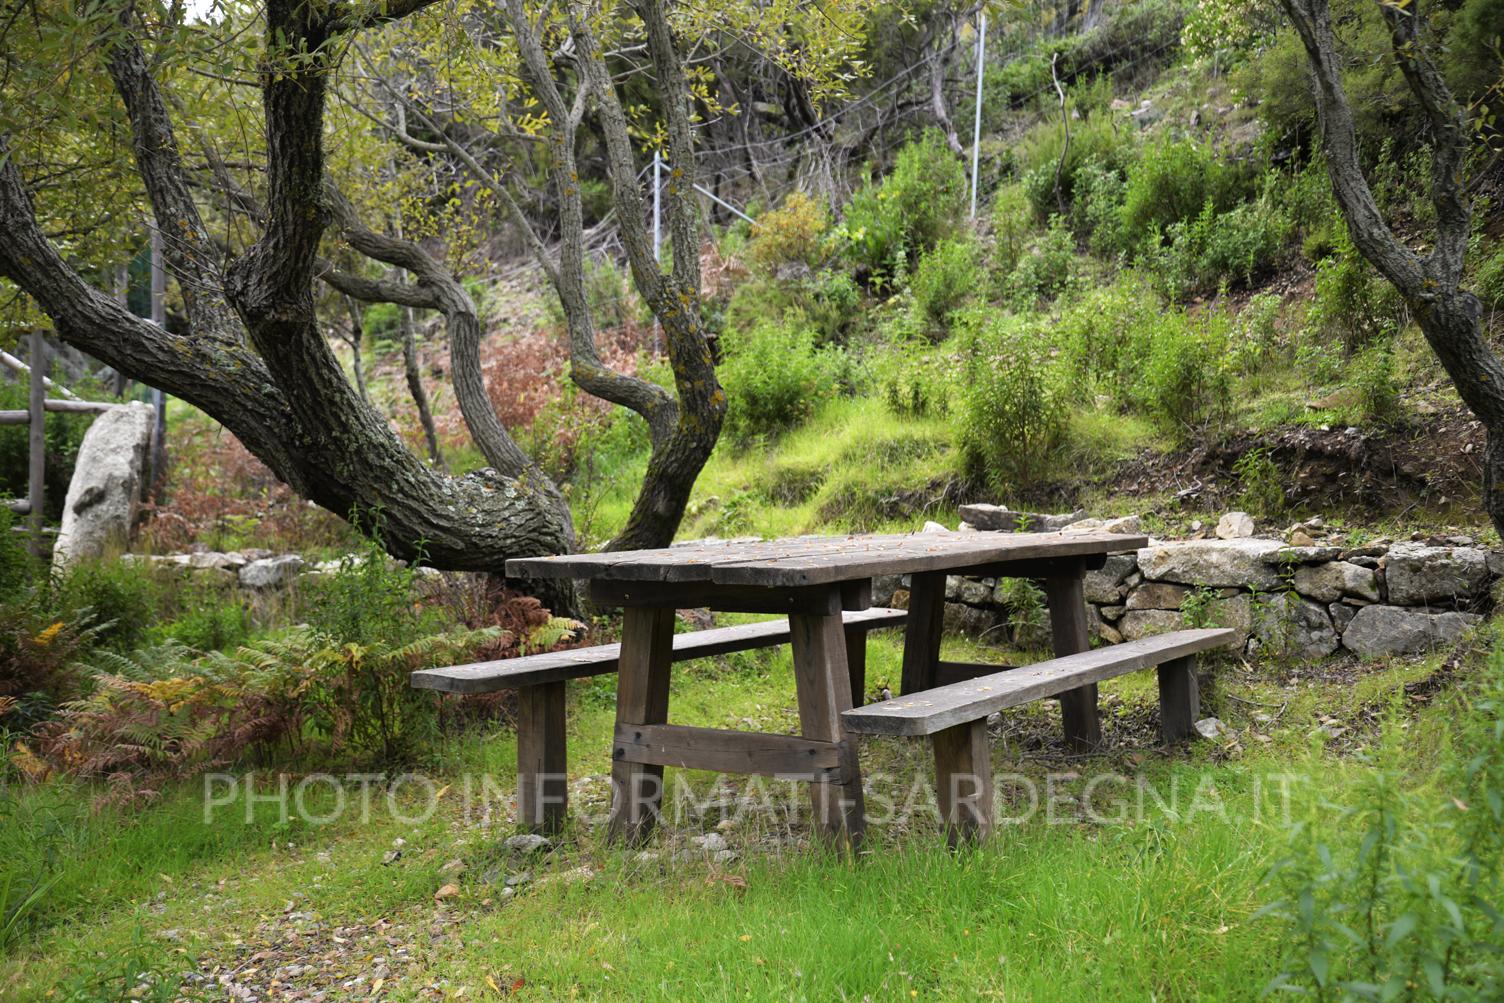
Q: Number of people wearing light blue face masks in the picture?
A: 0